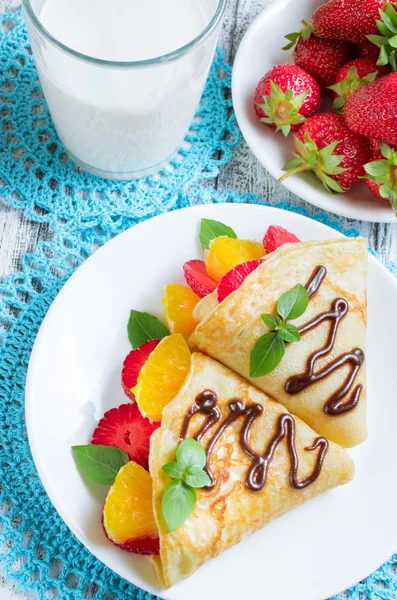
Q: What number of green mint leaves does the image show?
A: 11